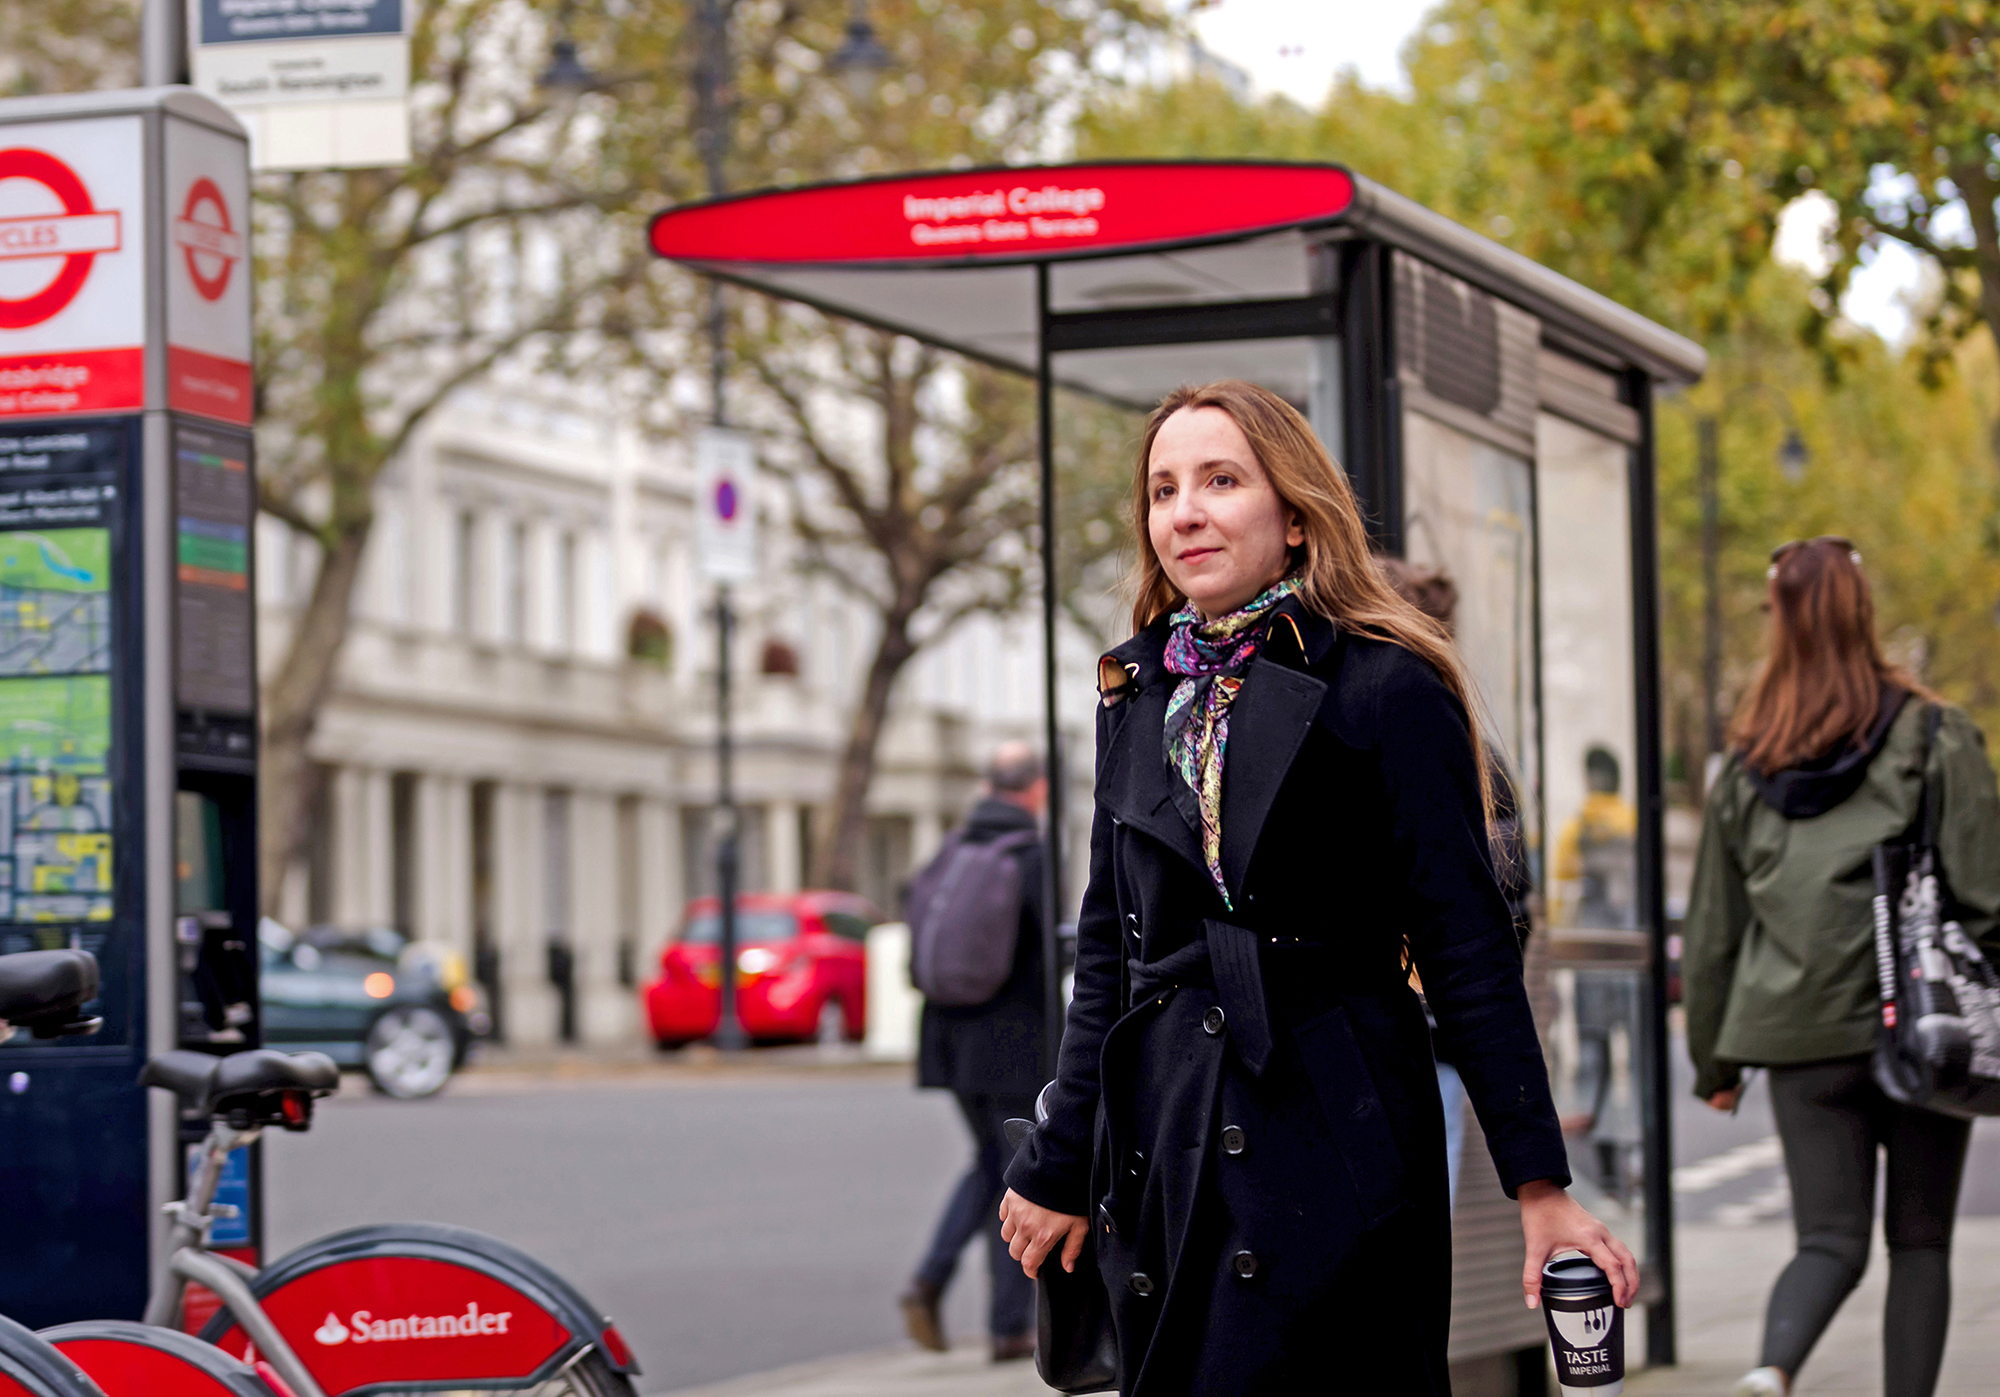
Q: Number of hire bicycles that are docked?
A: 3